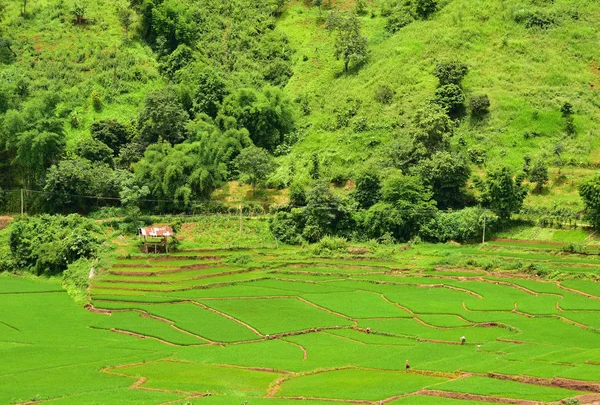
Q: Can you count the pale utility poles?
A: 3